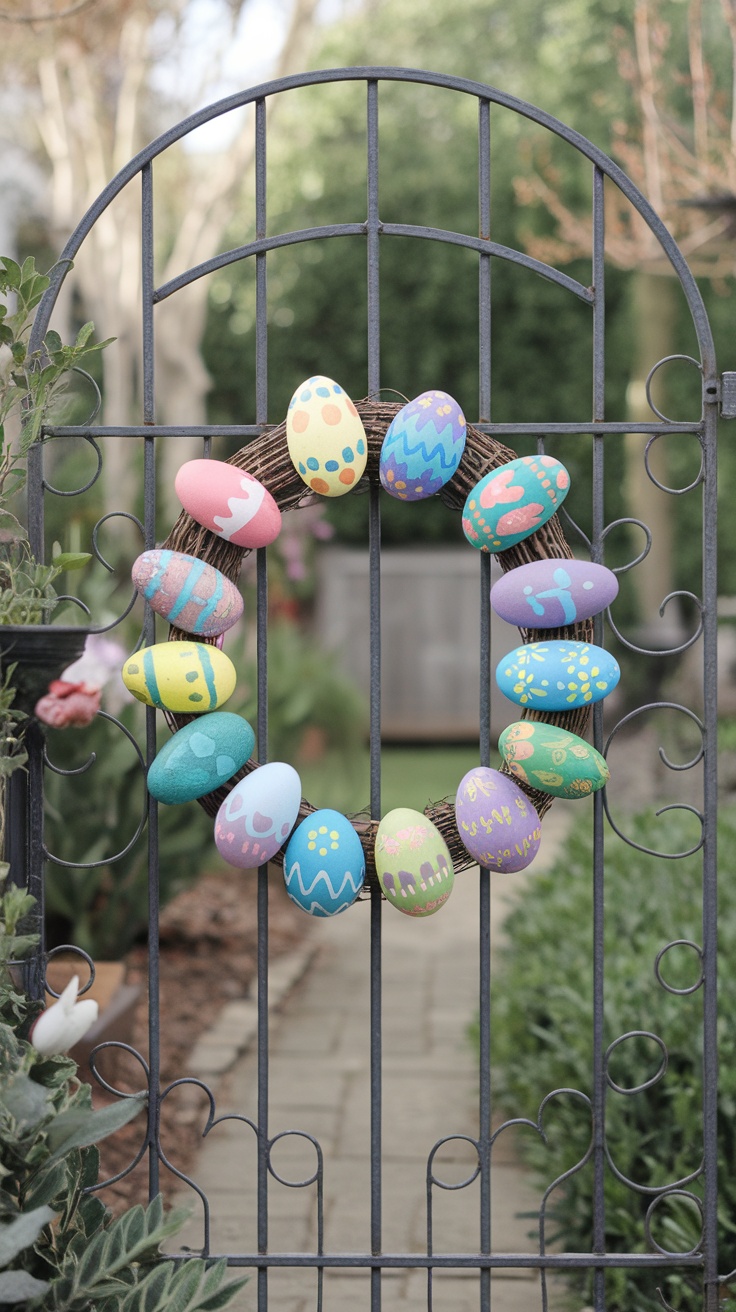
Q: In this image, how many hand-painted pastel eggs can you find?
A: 14